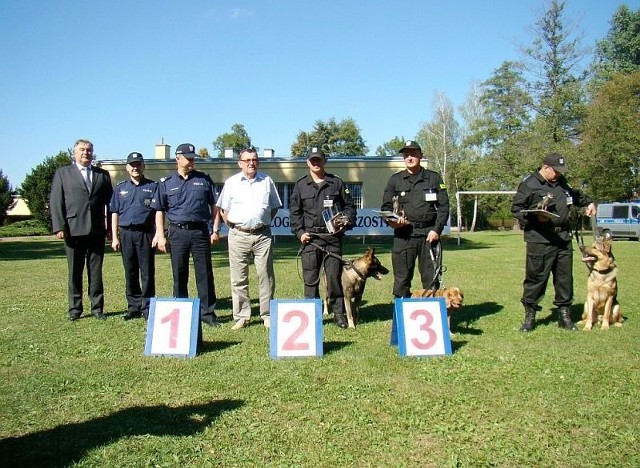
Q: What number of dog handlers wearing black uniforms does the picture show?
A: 3